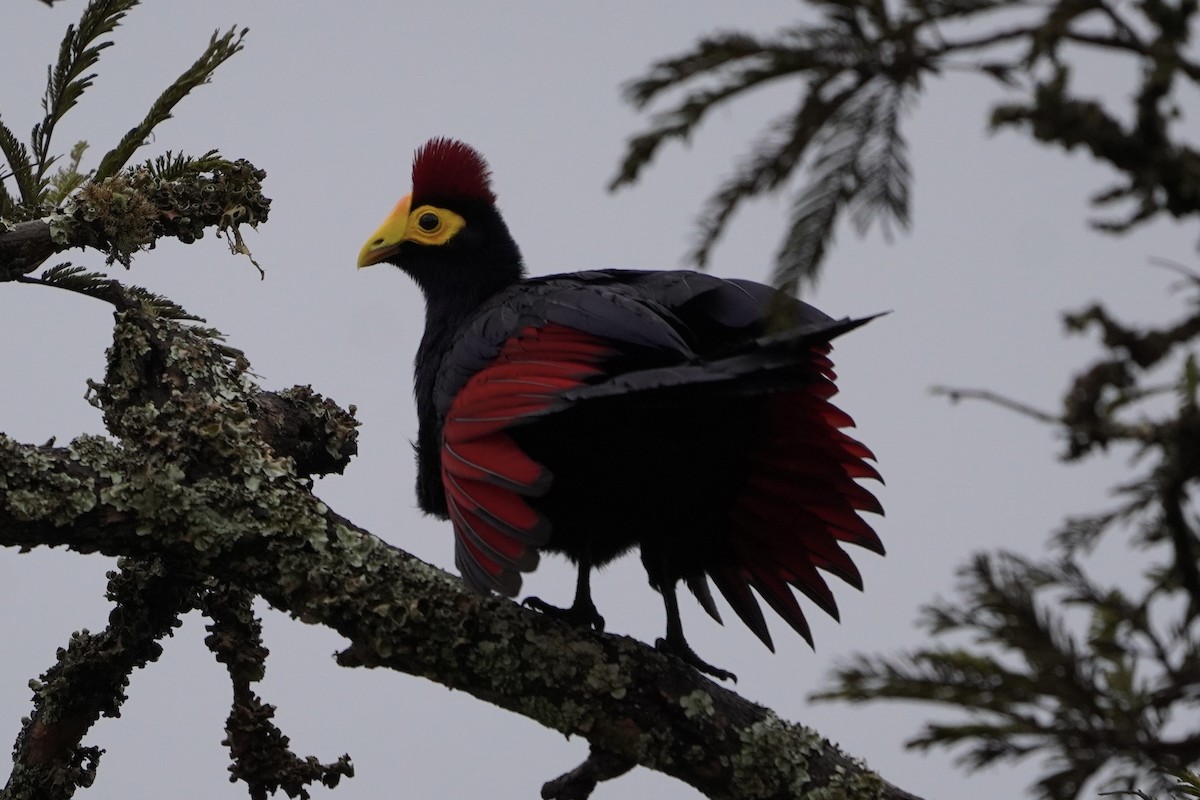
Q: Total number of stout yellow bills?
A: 1